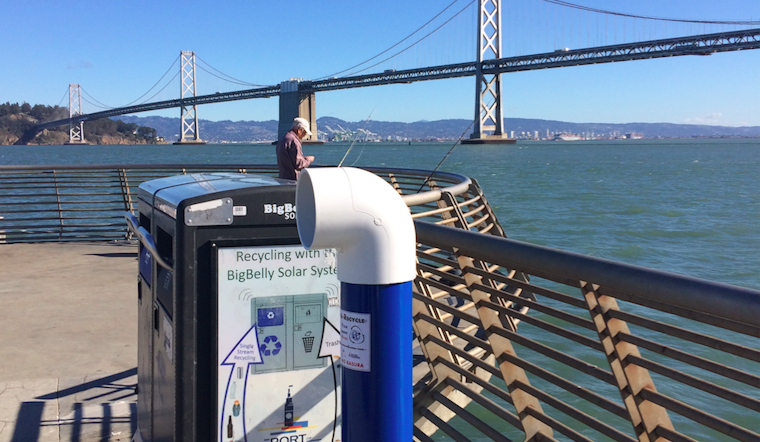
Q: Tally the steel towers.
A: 3